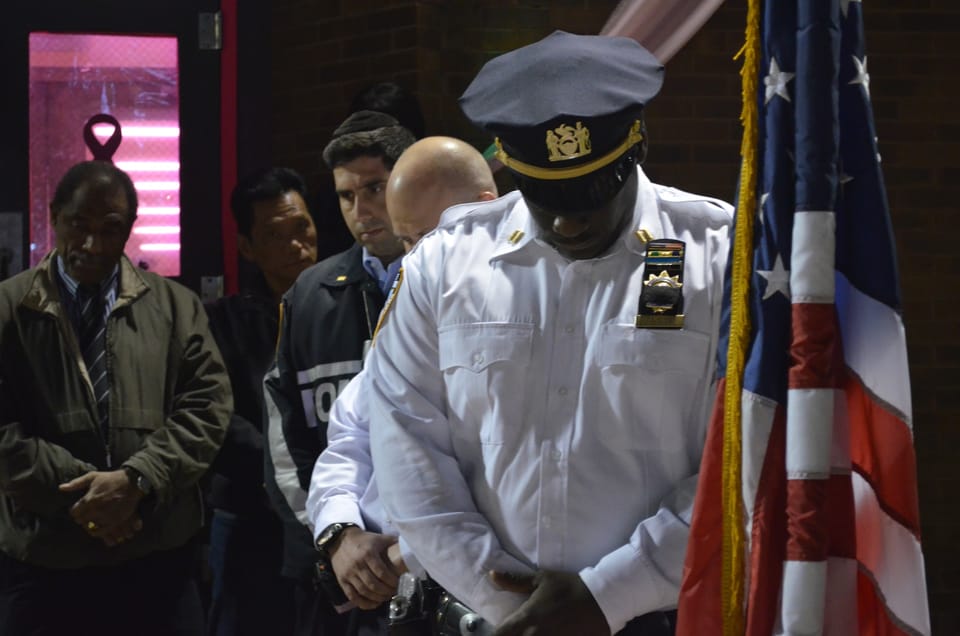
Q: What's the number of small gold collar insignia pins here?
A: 3